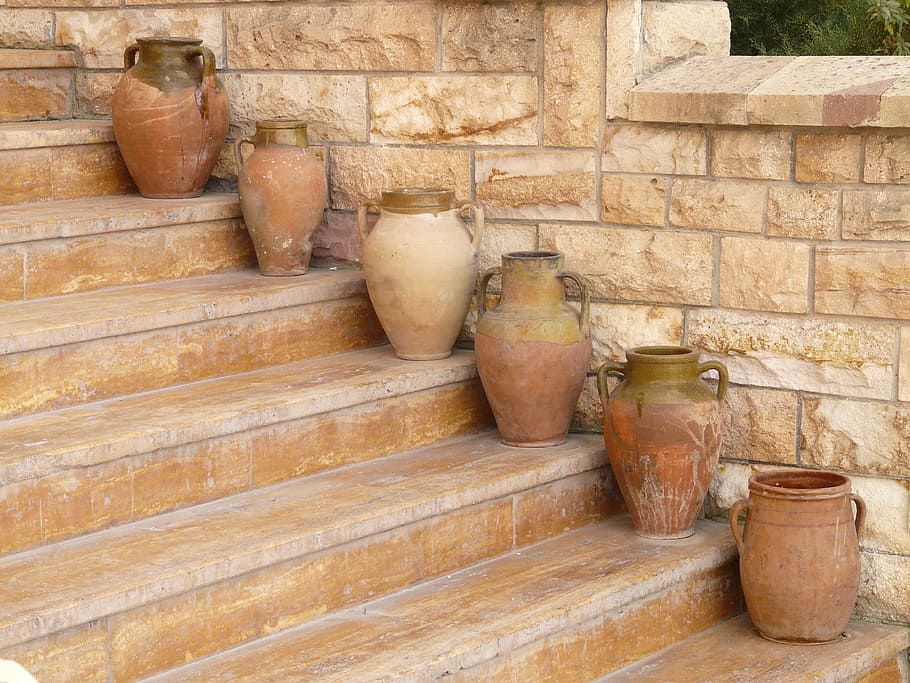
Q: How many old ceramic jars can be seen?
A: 6